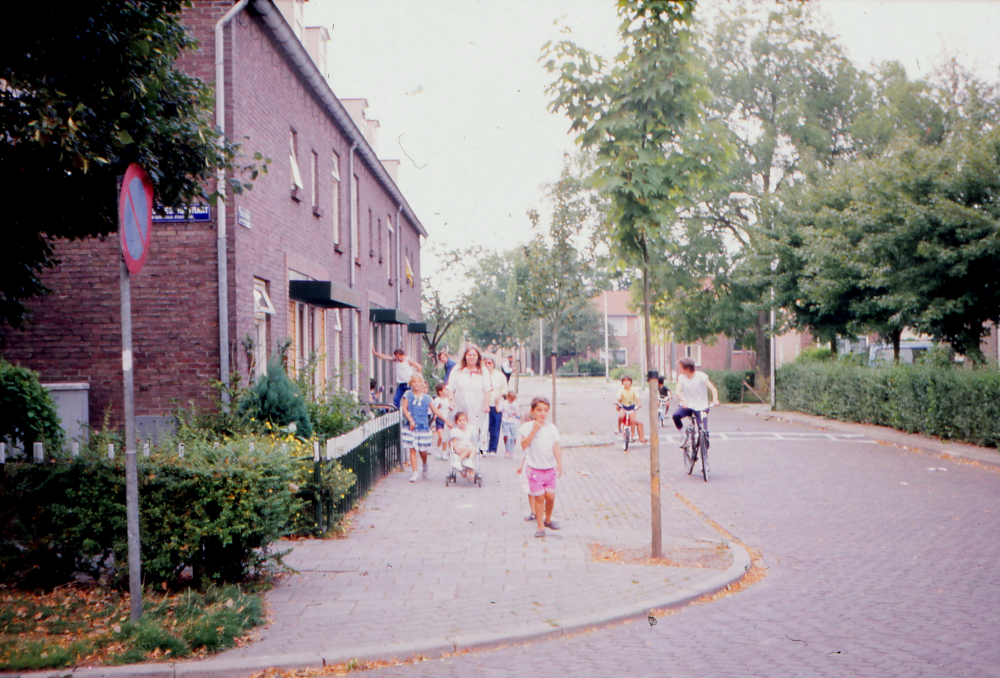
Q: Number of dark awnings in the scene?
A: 3